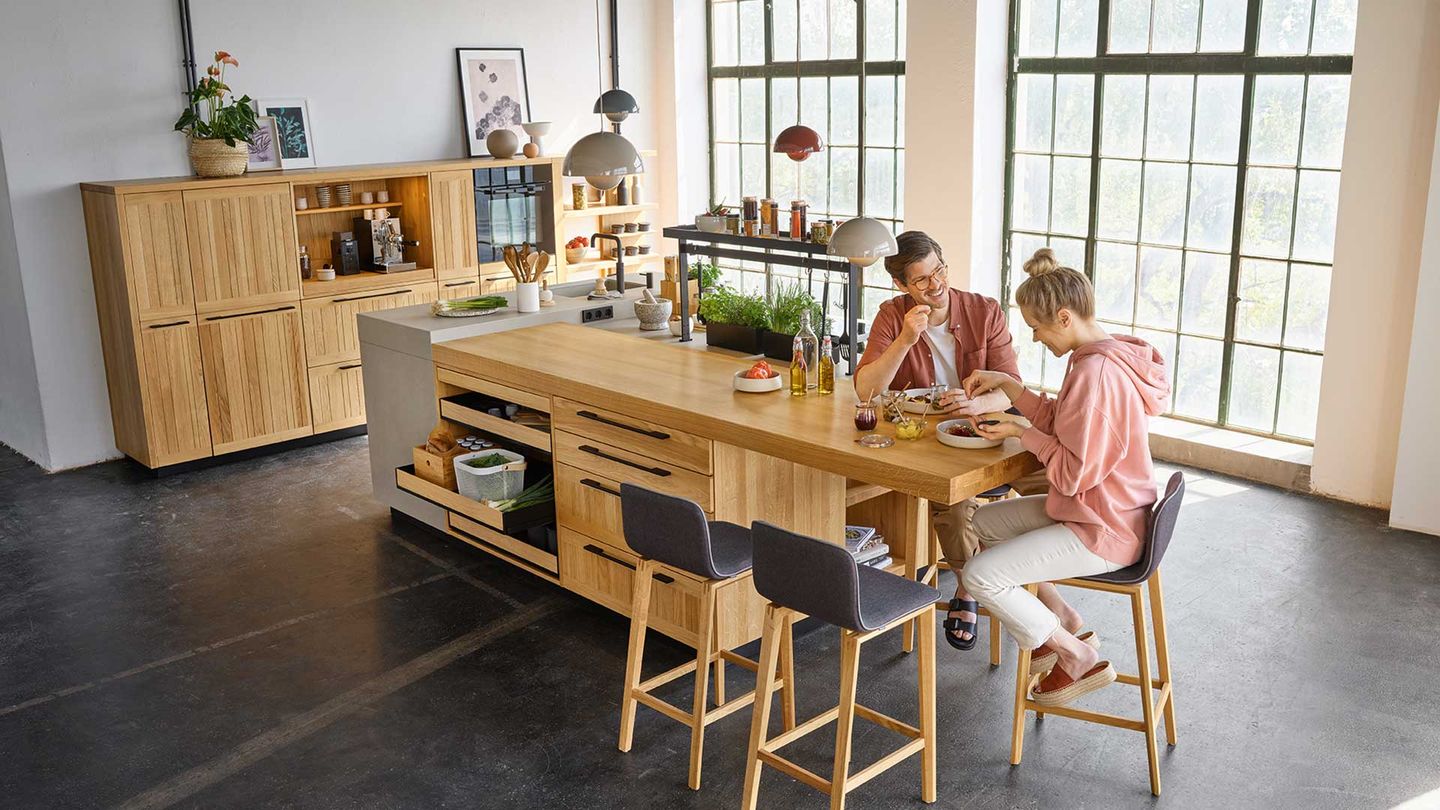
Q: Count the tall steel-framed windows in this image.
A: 2